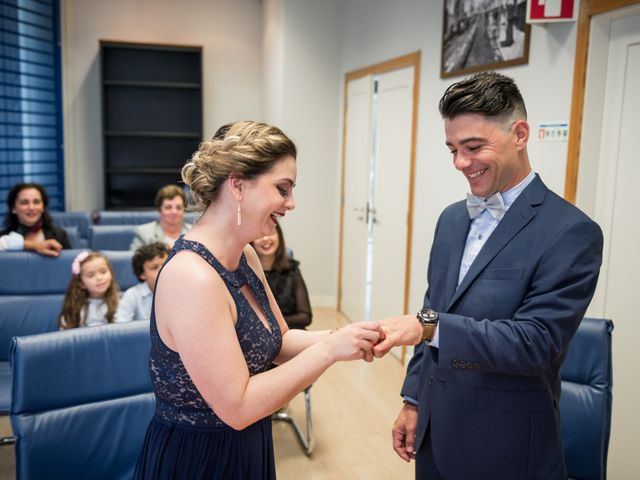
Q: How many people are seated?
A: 5